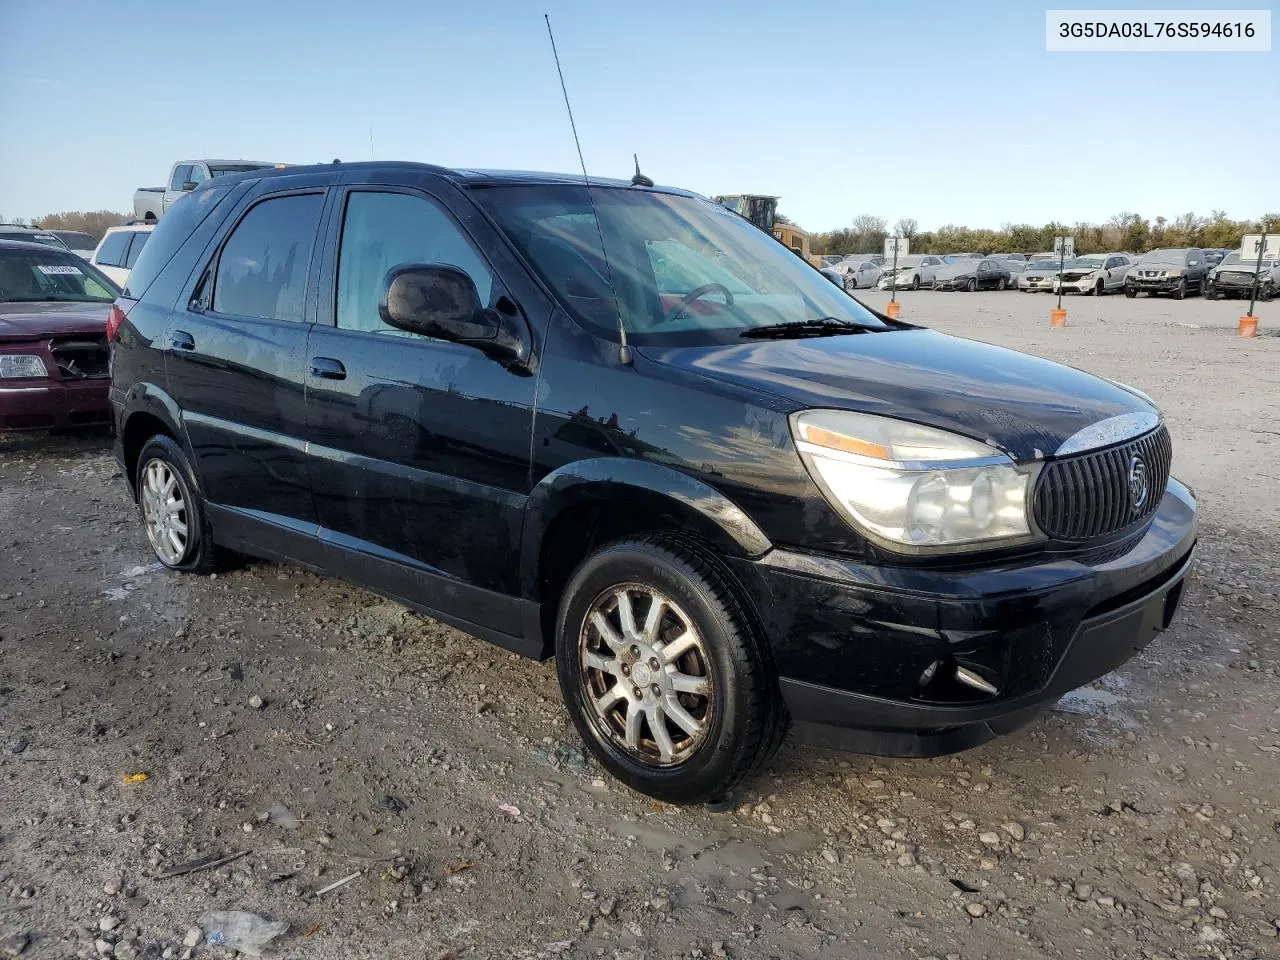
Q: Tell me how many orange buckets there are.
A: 3